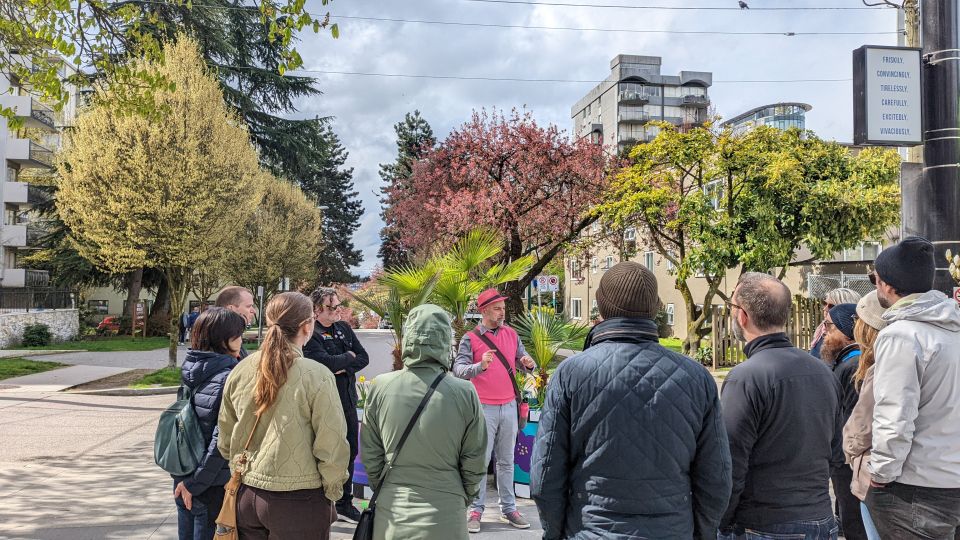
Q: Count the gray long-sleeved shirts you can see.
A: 1